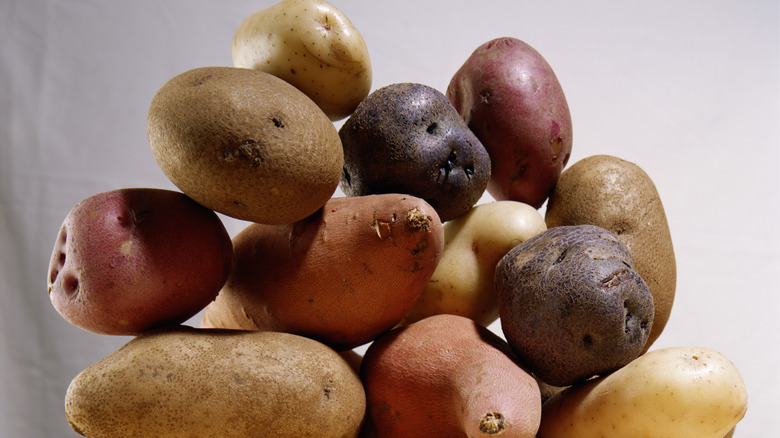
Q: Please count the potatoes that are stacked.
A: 12